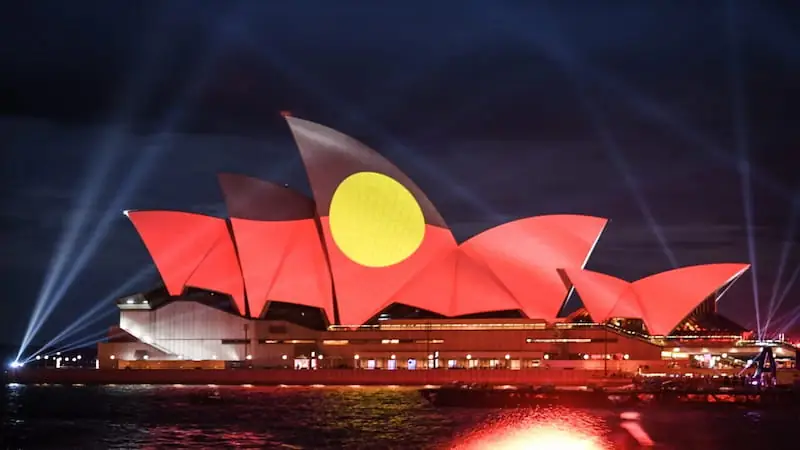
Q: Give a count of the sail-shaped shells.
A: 6